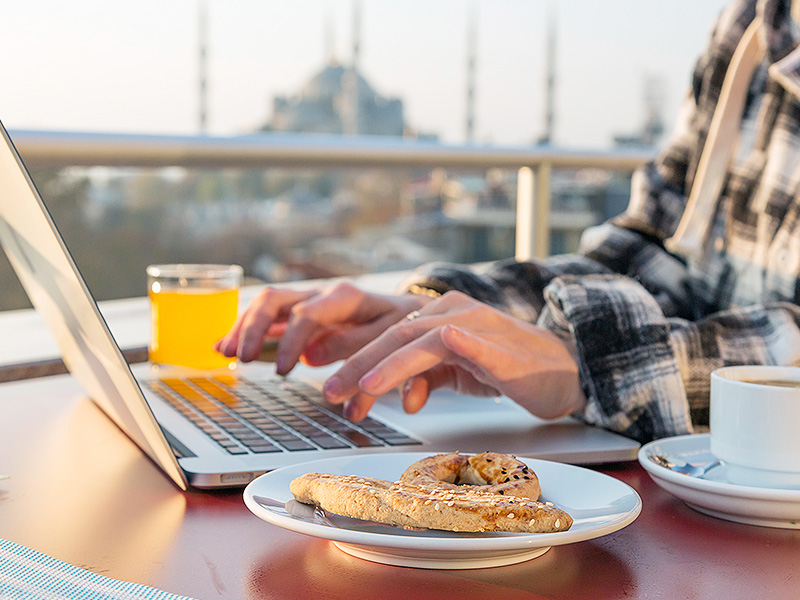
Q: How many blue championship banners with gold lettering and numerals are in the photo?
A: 0